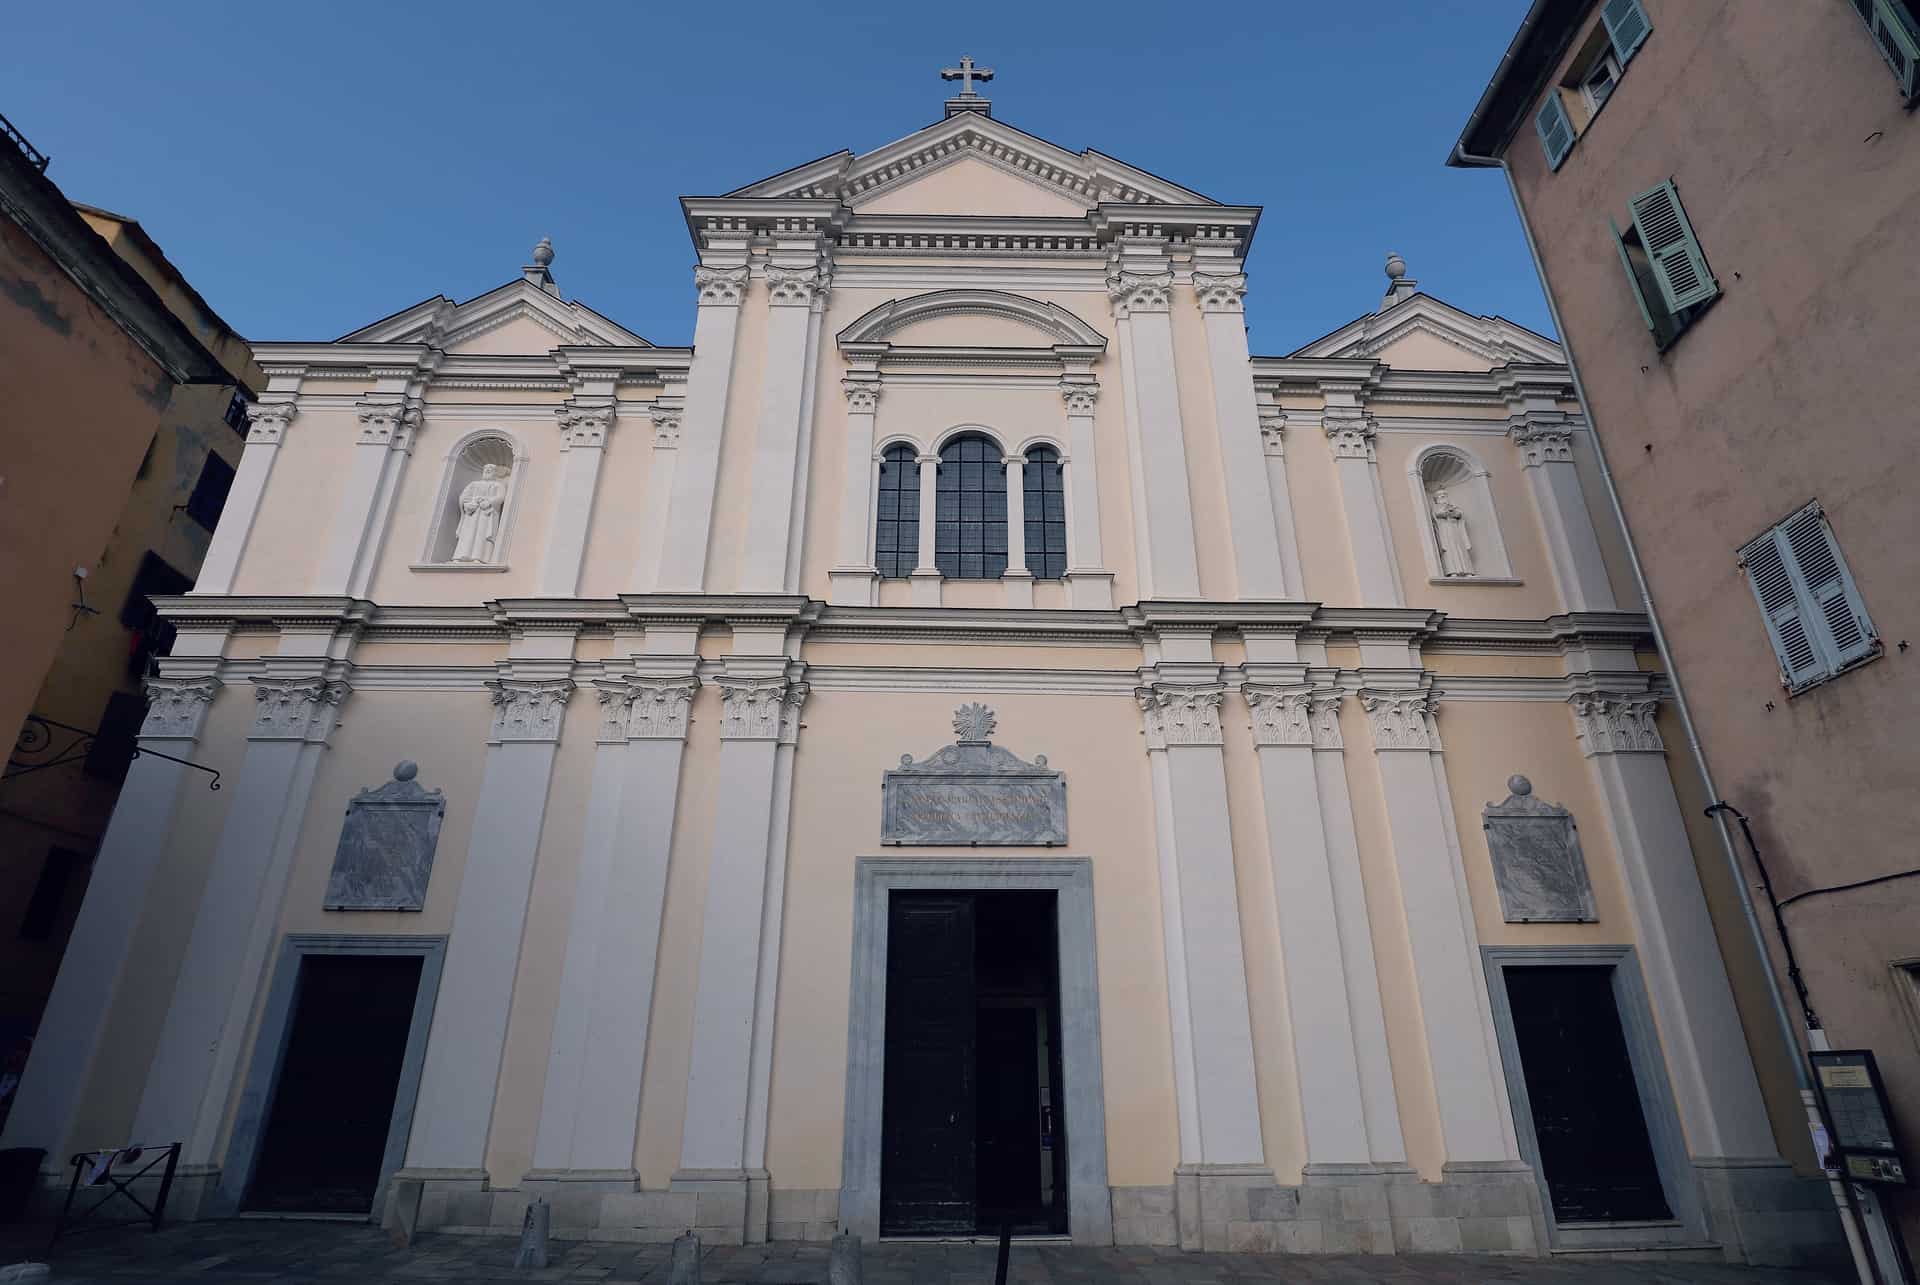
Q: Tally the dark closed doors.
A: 2